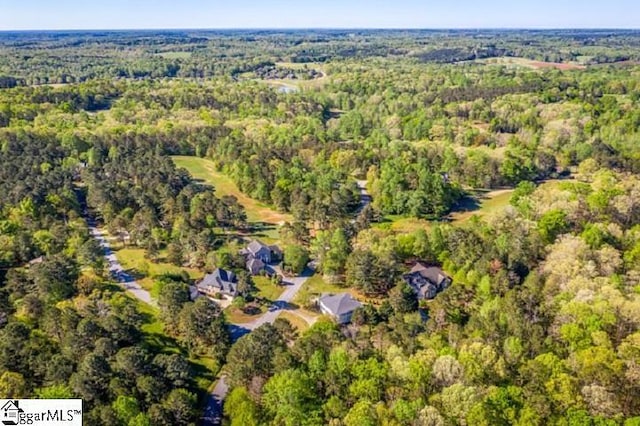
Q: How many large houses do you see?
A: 4